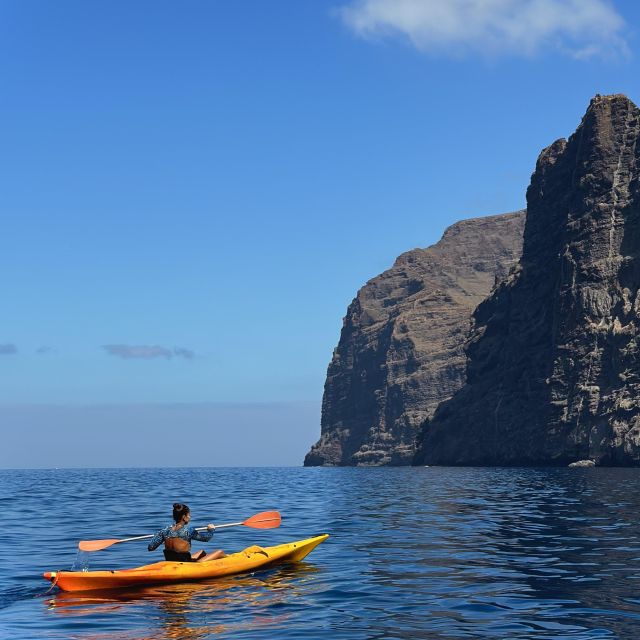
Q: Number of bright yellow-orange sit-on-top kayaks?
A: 1